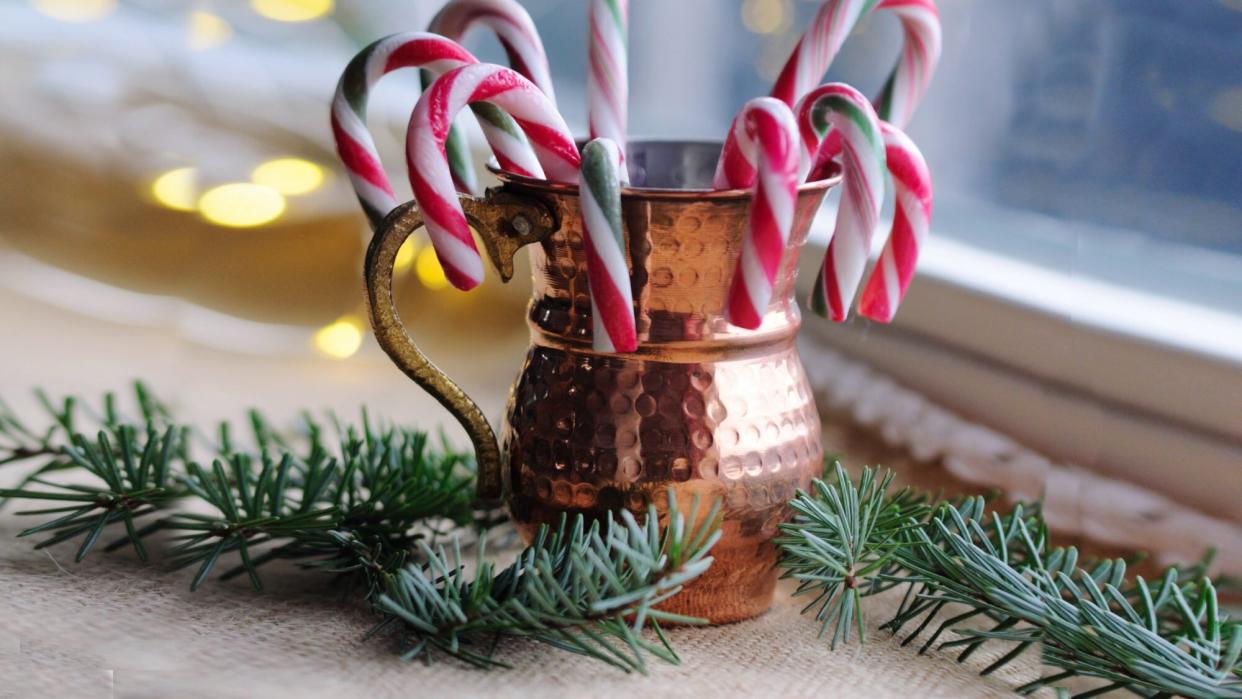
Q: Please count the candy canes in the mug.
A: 9